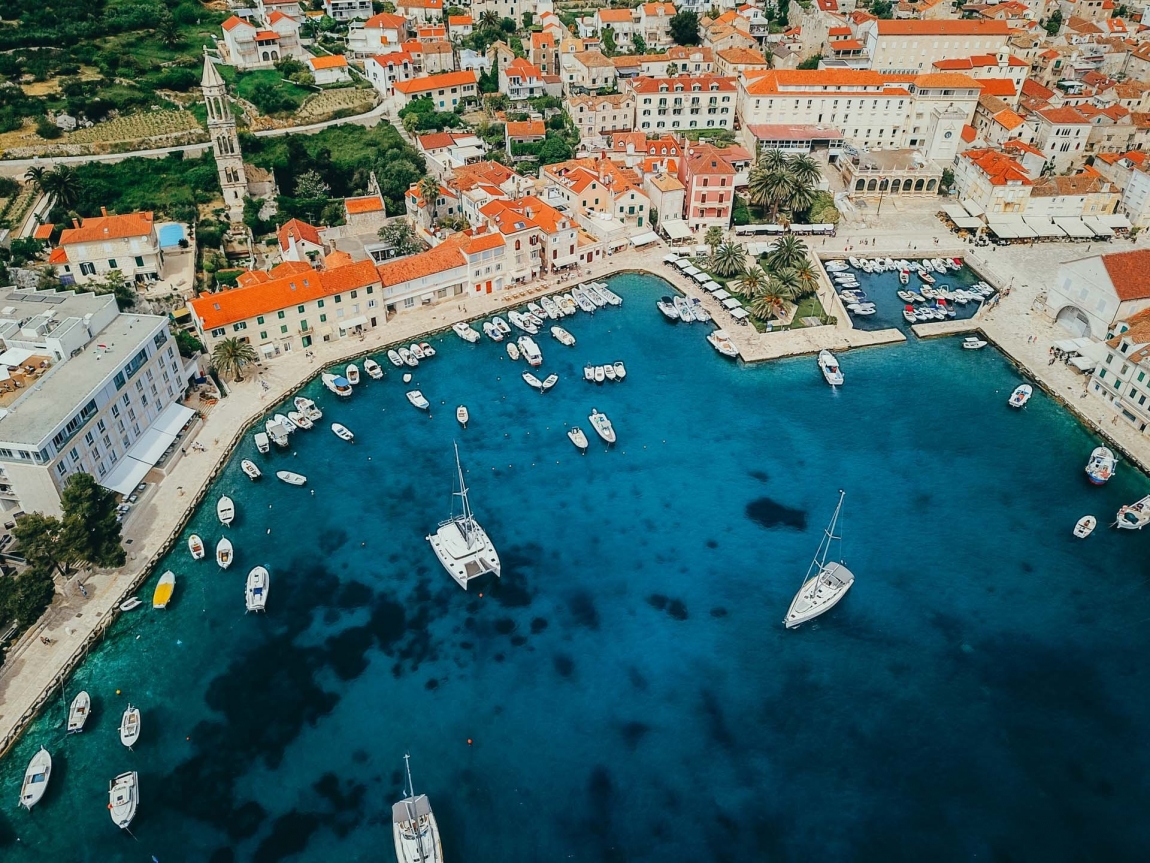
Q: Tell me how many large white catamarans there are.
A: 1